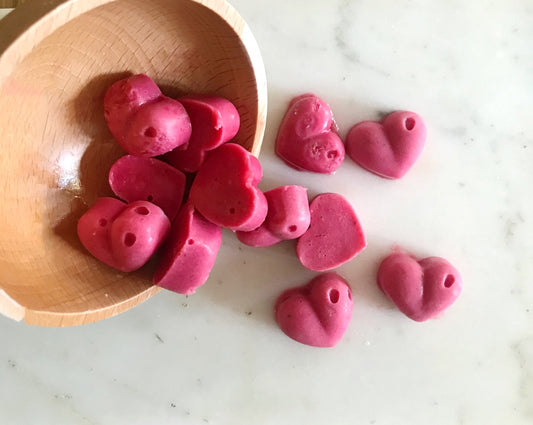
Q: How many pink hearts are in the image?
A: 12